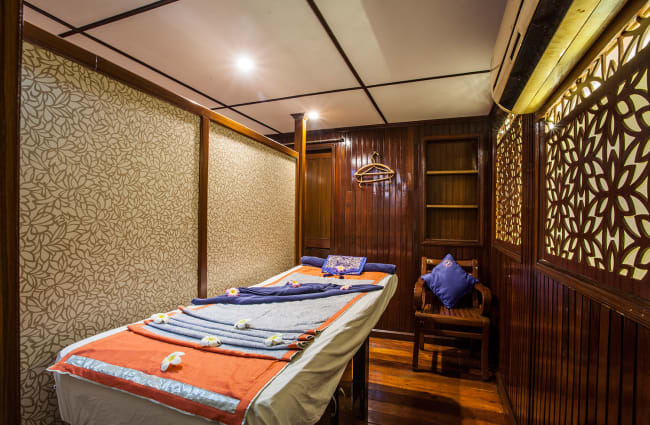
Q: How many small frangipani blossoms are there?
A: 9